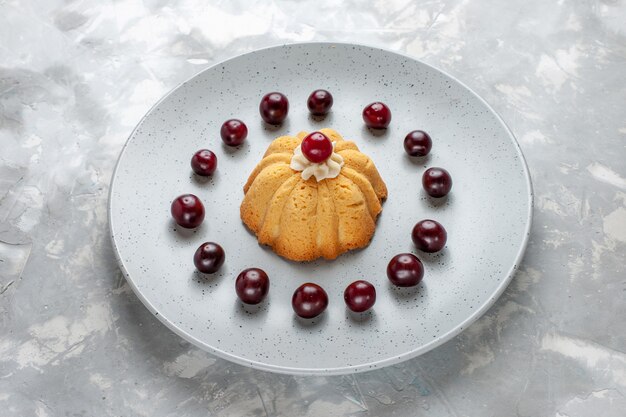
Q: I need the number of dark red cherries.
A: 15